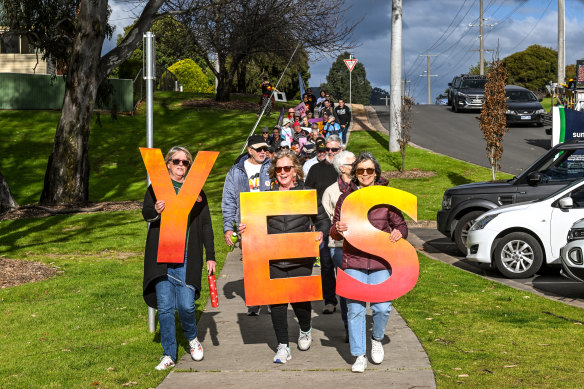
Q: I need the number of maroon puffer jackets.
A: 1